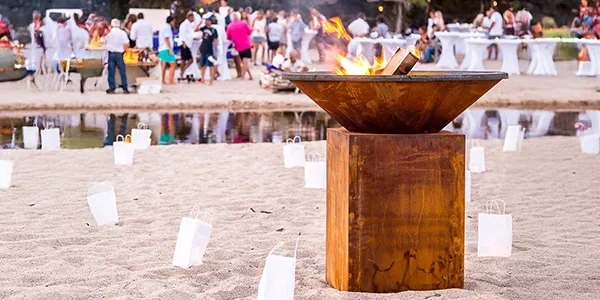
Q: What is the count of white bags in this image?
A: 15